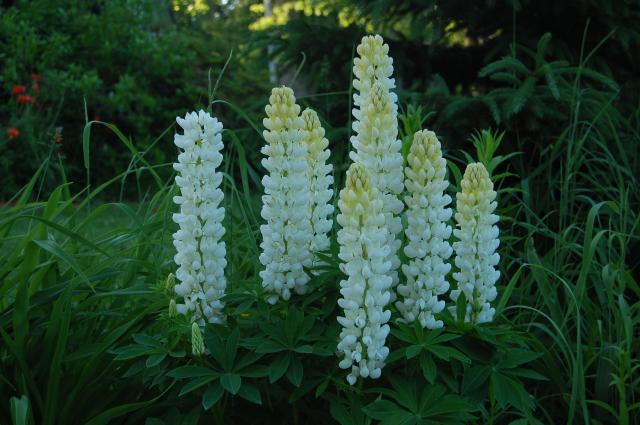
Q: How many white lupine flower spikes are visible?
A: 8